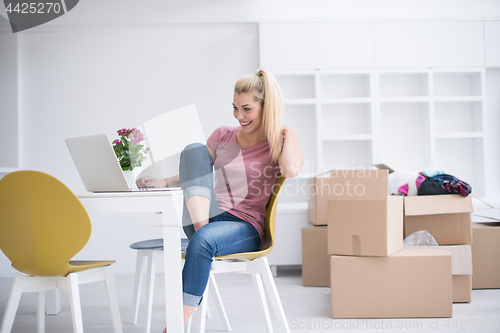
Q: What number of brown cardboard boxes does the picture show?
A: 7